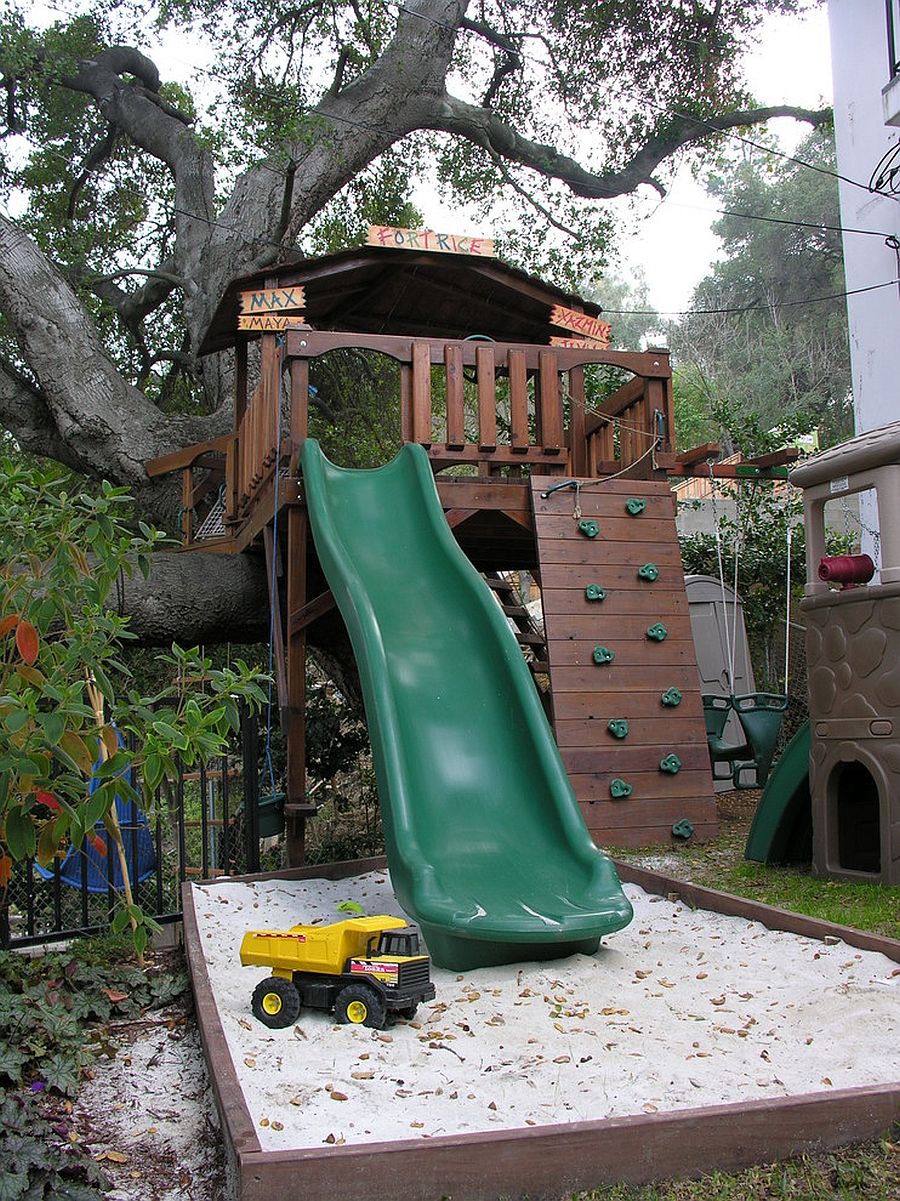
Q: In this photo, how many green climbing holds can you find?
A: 11